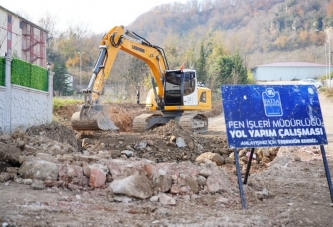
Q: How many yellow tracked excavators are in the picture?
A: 1